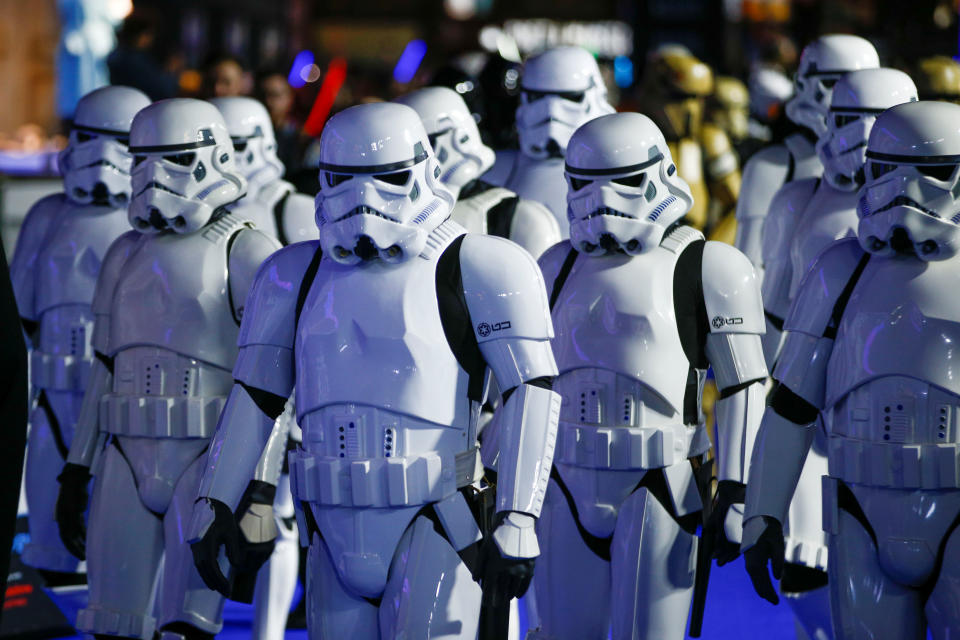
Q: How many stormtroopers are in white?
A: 10